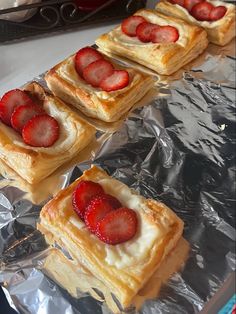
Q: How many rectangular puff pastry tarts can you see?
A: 5